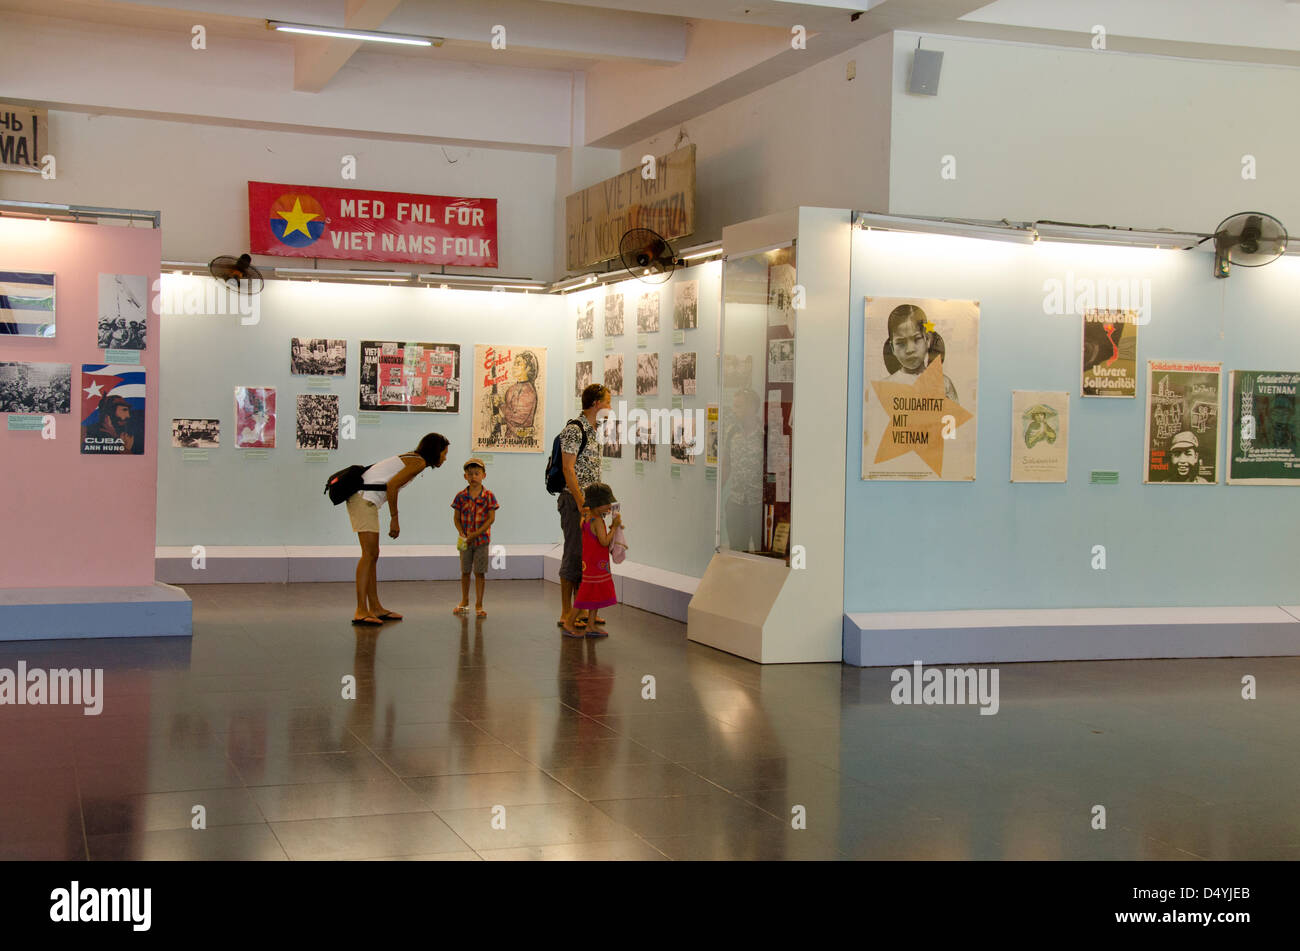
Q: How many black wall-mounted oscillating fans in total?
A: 3